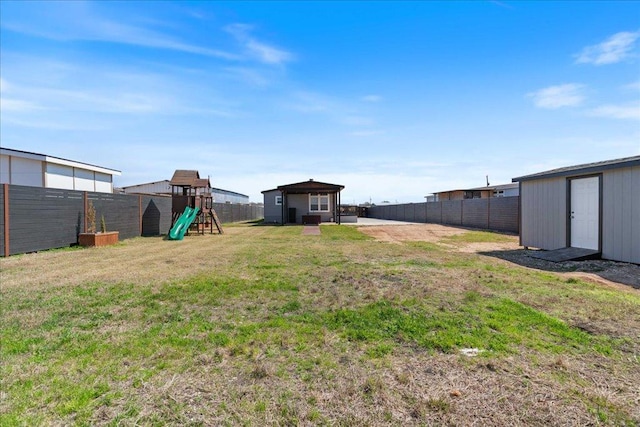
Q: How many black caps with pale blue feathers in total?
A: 0